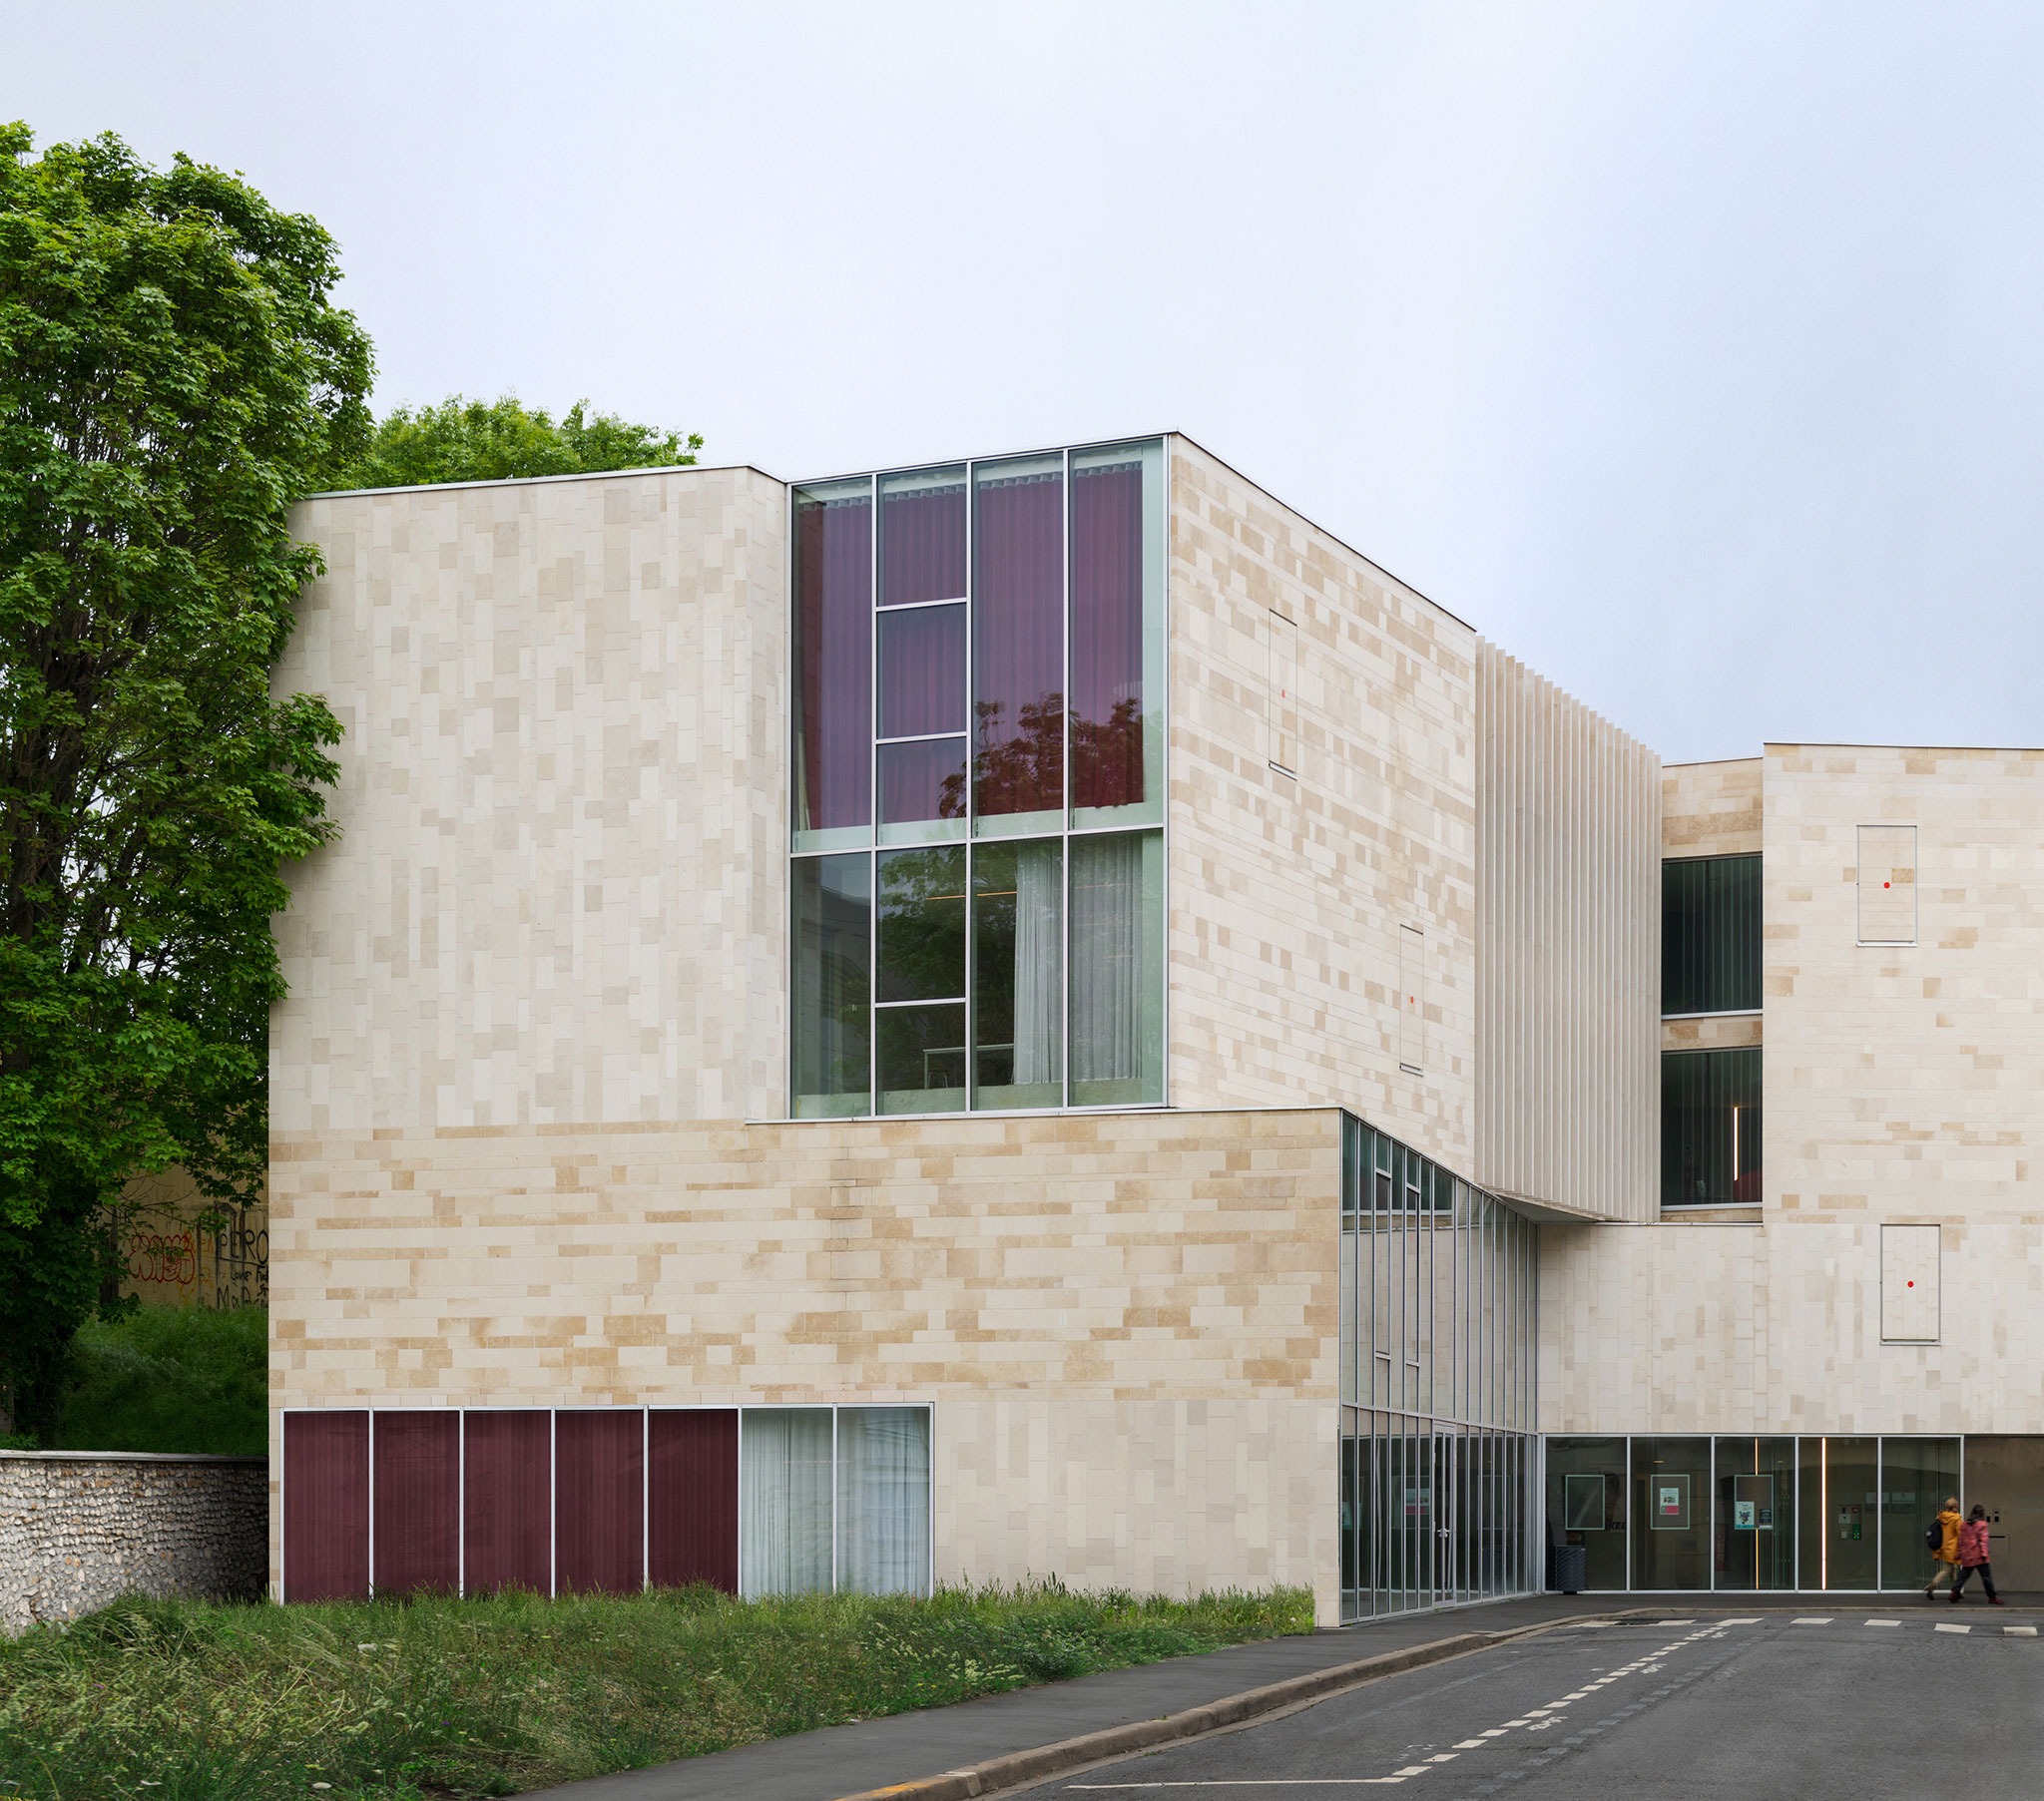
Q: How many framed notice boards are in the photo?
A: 3